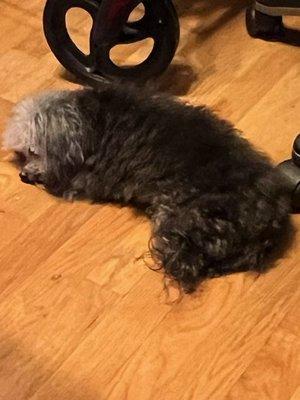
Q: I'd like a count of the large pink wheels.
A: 0